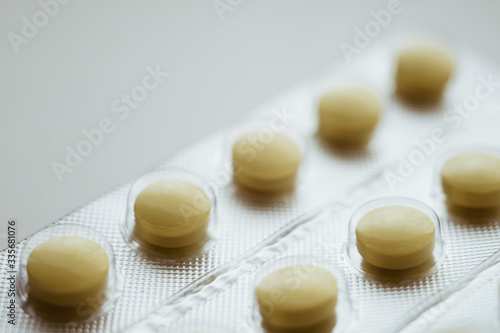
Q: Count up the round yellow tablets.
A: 8